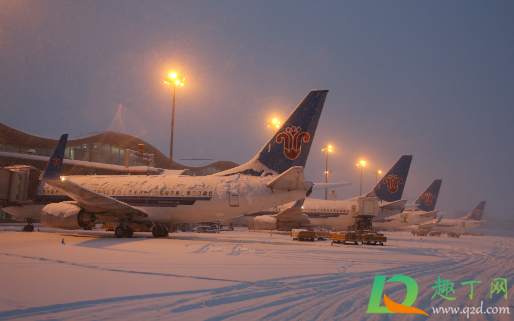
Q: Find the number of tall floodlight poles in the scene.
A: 5